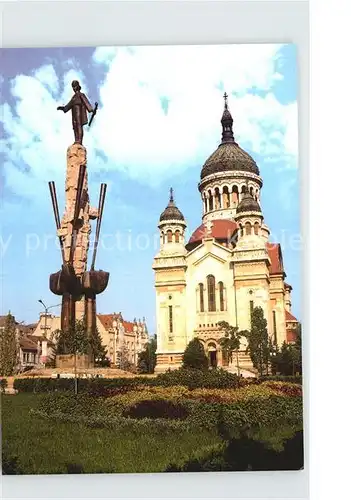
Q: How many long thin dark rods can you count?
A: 3